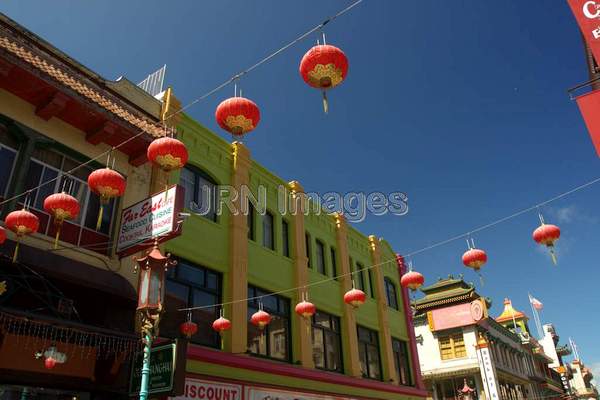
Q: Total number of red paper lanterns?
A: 15